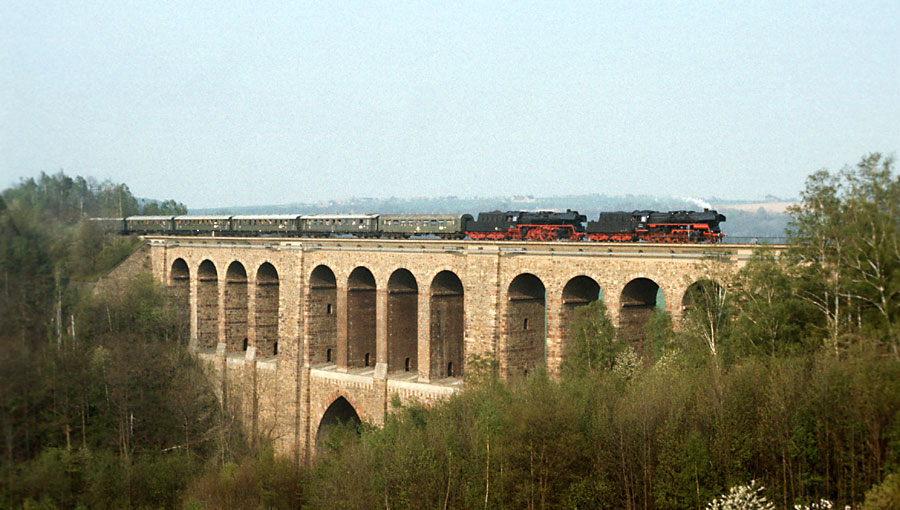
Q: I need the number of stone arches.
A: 13